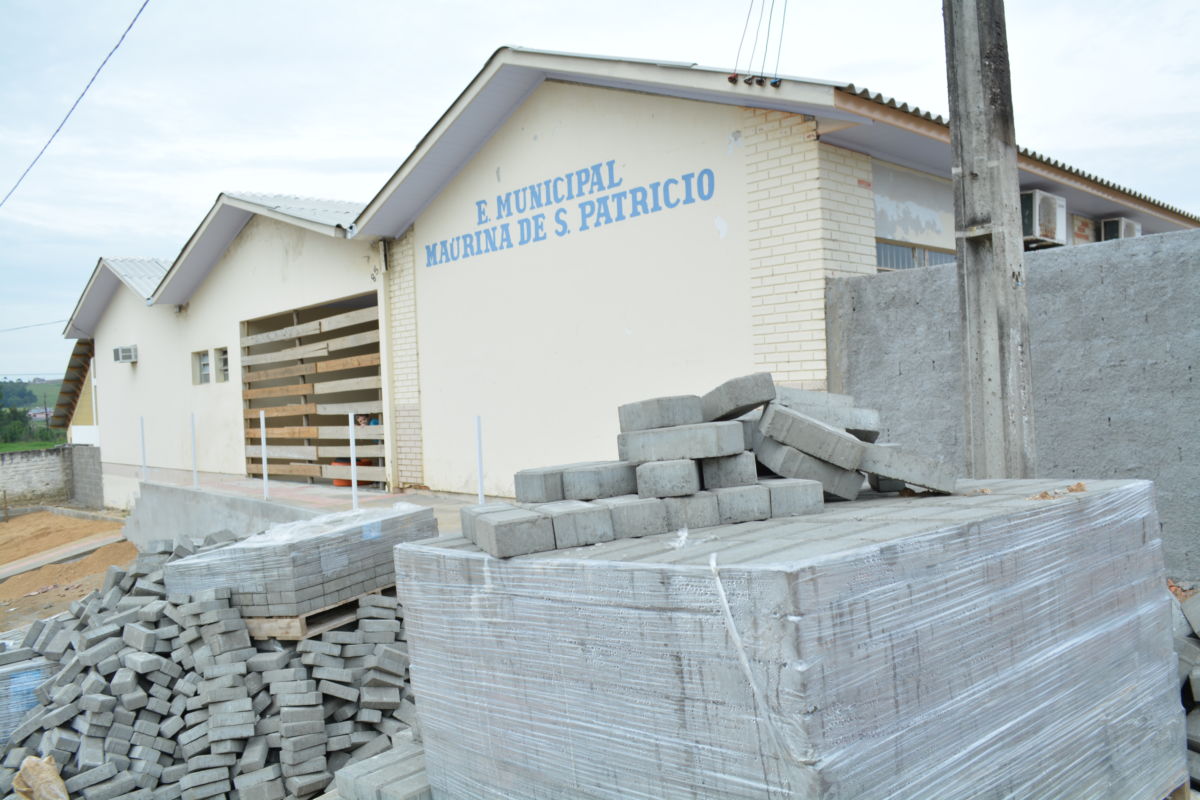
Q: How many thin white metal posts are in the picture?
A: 5